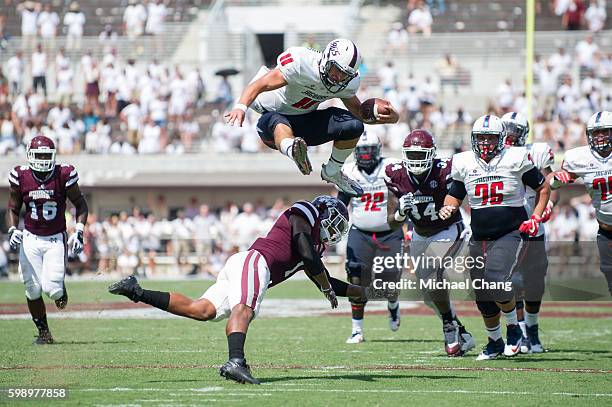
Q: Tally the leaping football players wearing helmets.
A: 1